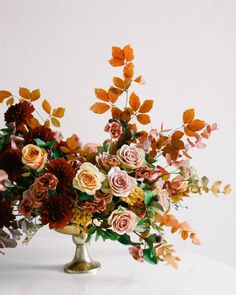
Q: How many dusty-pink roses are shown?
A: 3